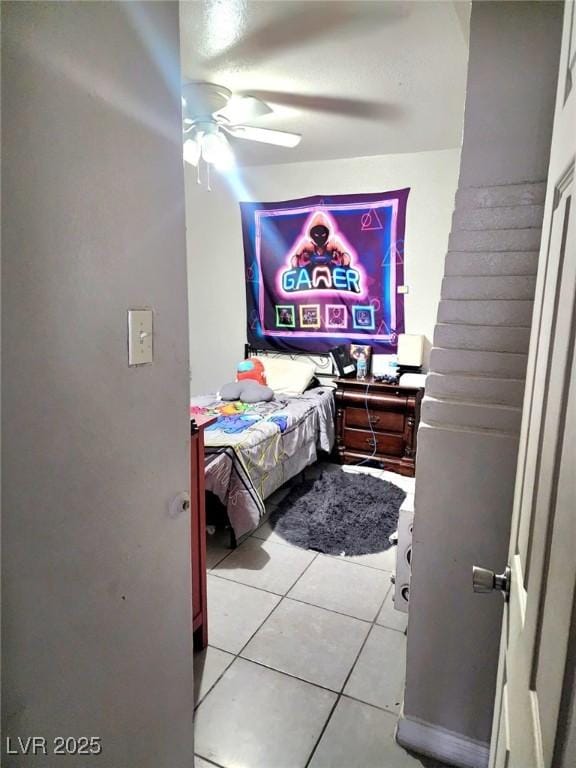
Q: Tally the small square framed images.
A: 4